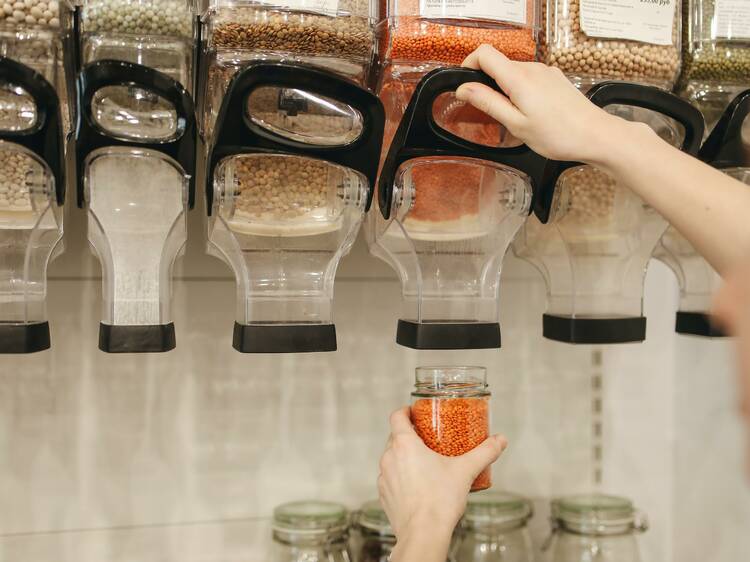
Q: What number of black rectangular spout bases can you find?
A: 6